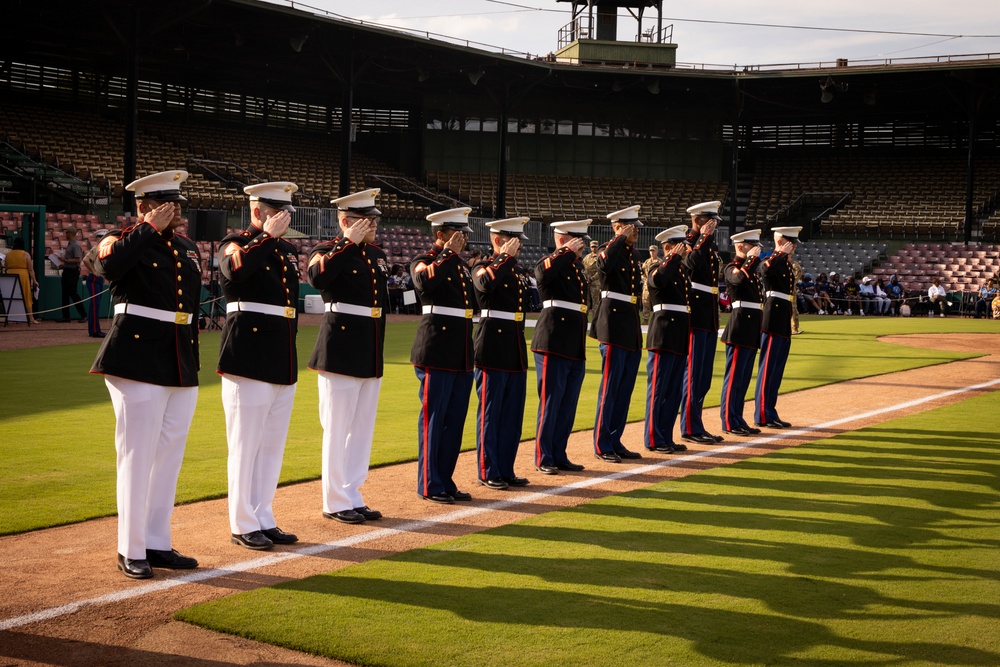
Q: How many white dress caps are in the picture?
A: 11